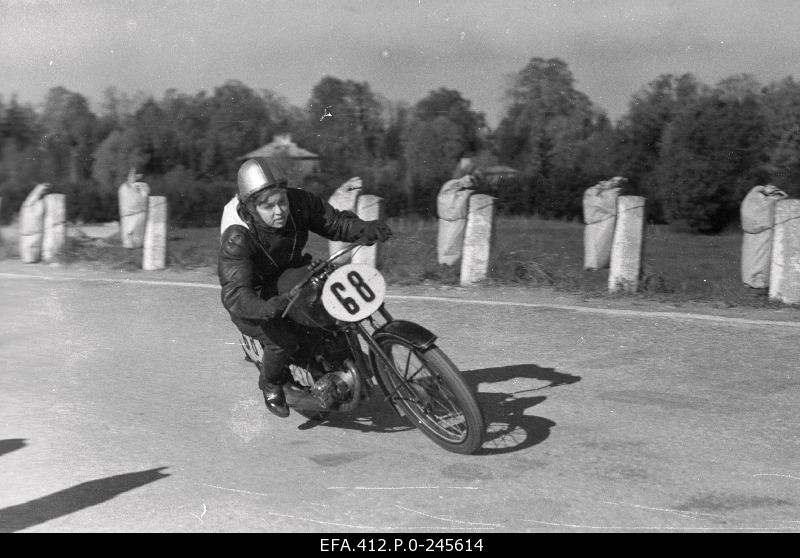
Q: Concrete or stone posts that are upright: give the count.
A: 6